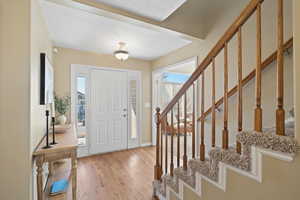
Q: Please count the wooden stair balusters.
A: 12